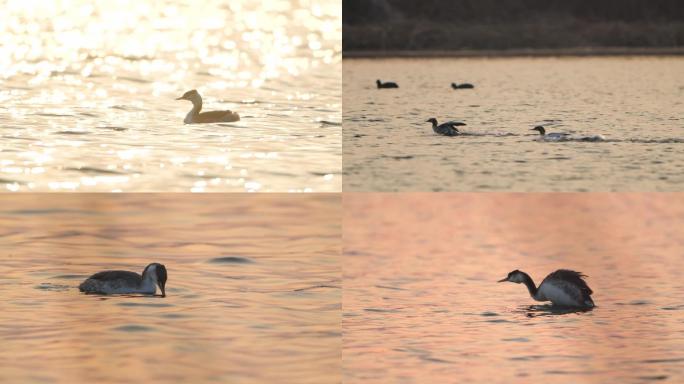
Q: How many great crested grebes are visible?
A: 5